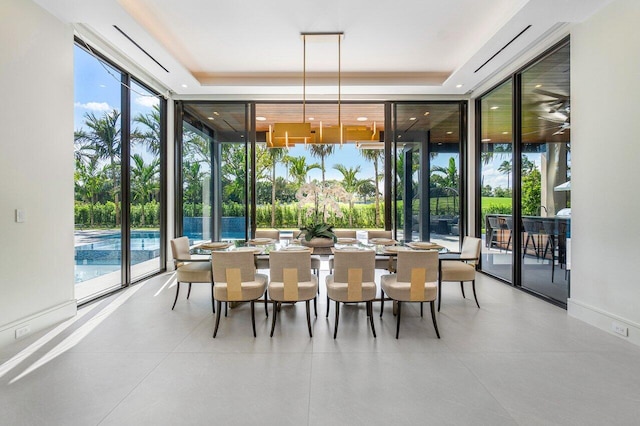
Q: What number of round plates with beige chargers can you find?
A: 10